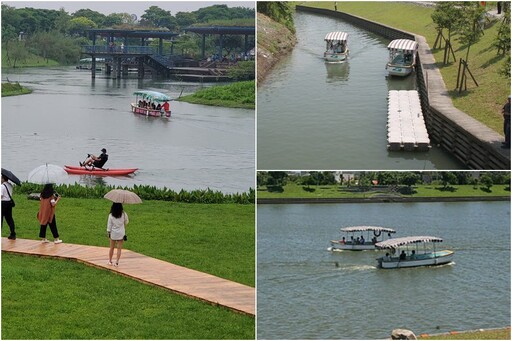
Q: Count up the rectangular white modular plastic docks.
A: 1